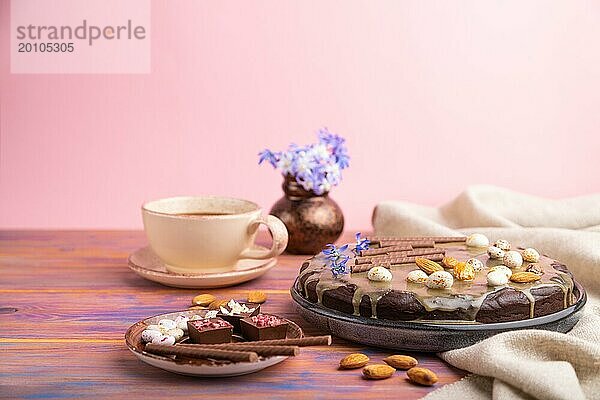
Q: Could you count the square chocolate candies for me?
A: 3